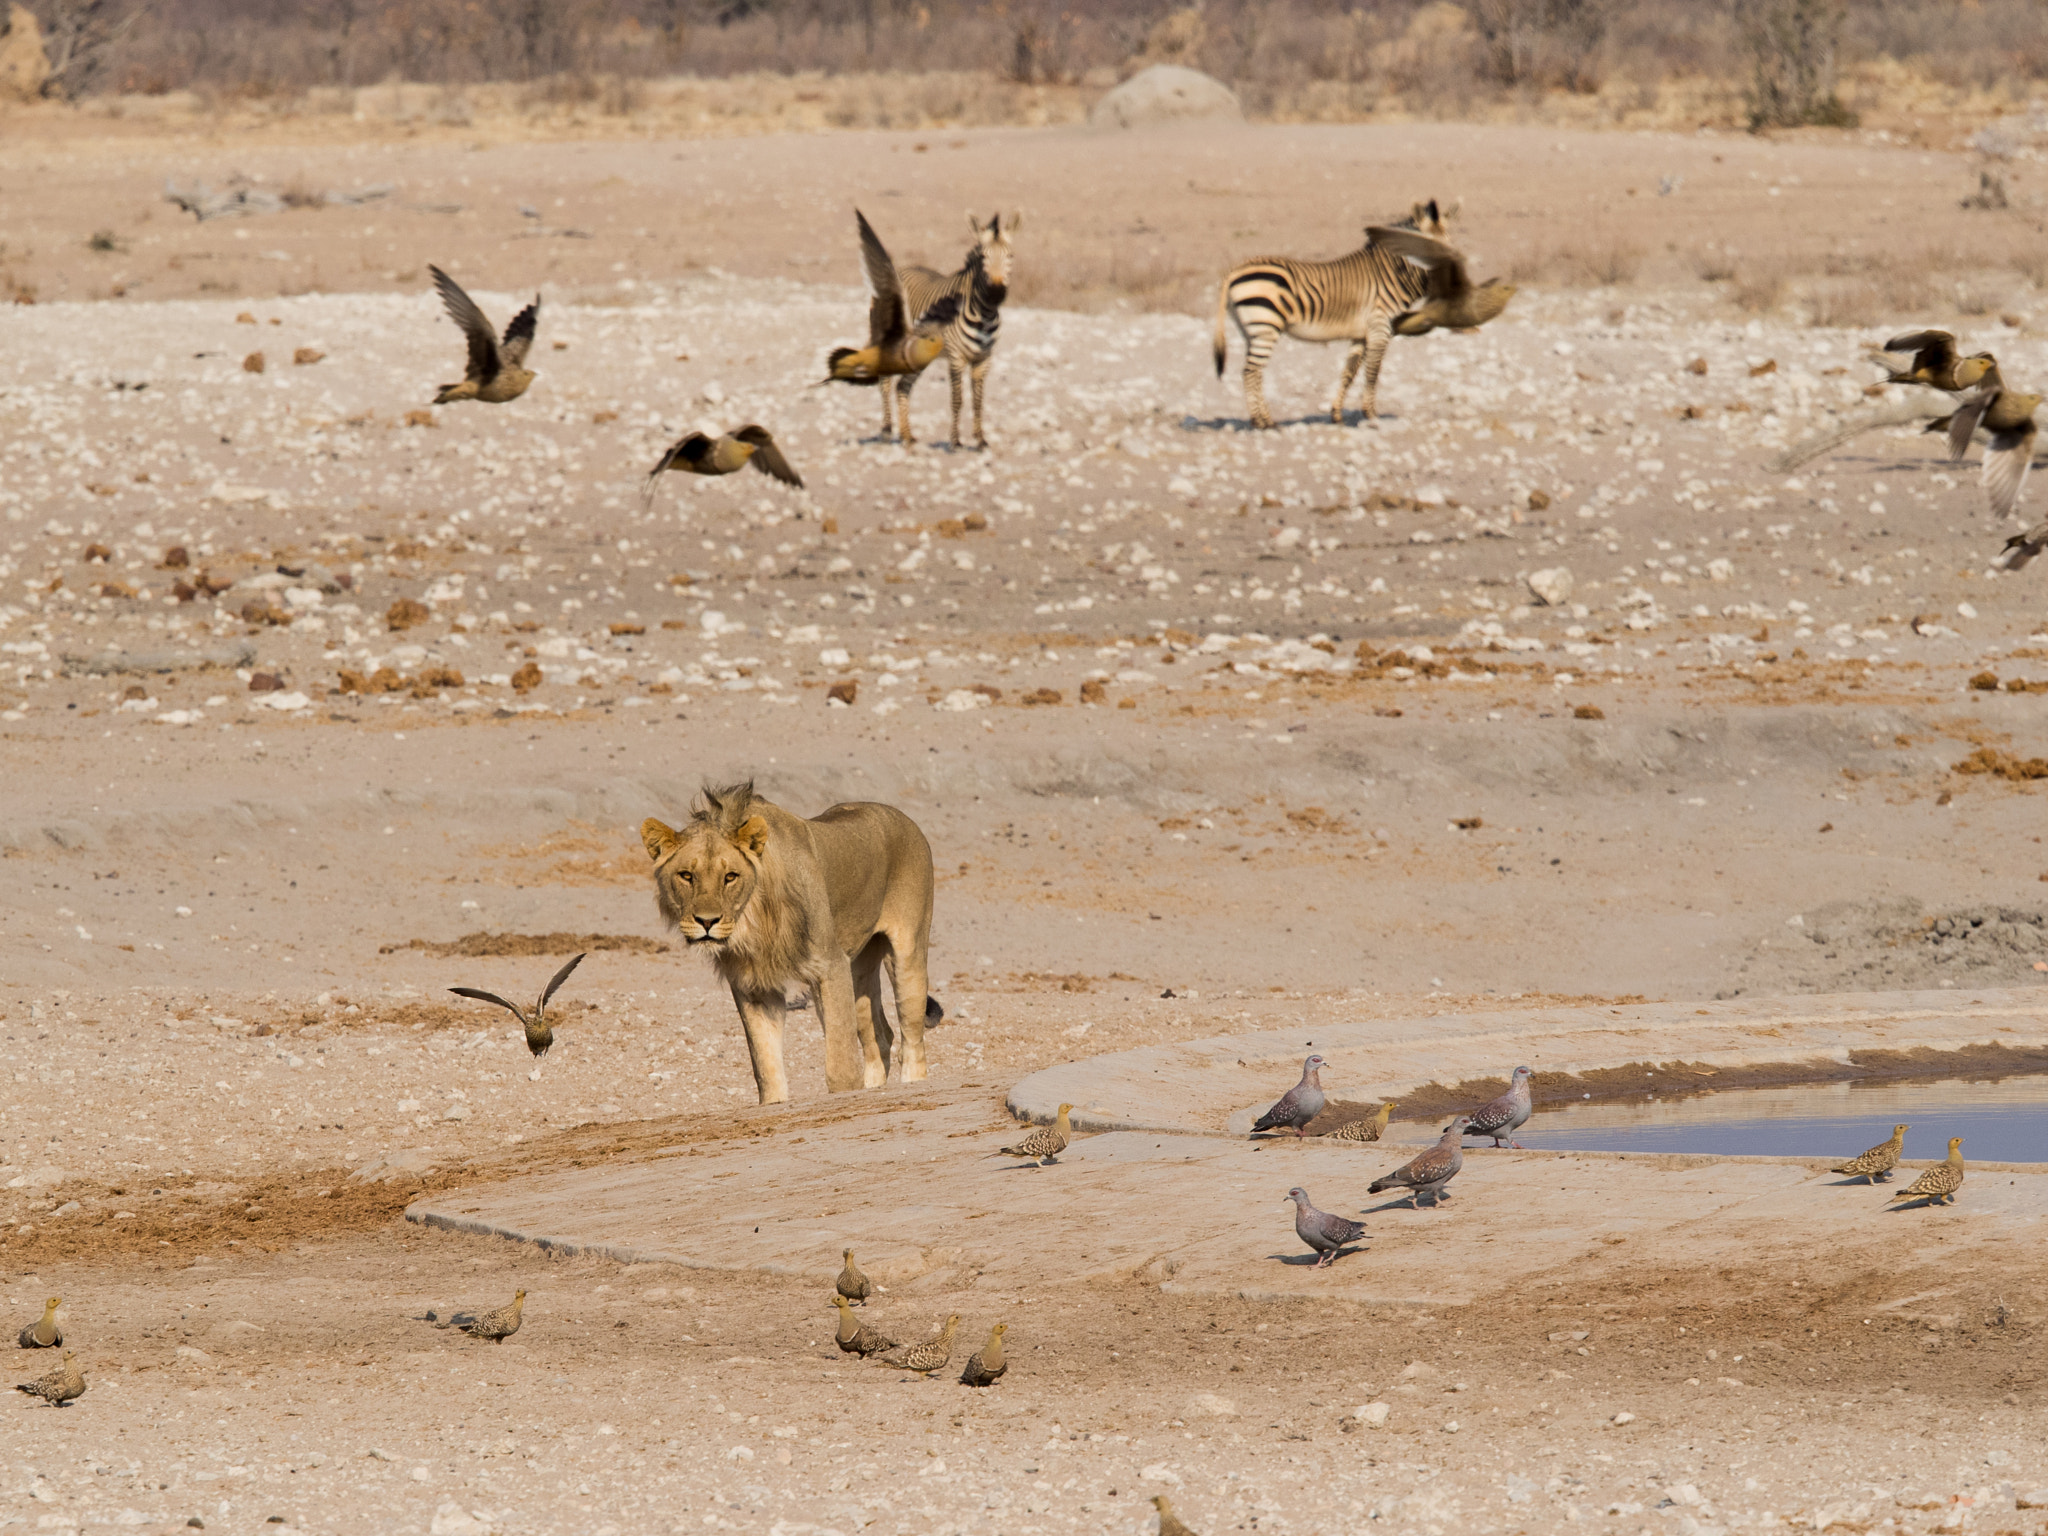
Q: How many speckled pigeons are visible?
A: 4